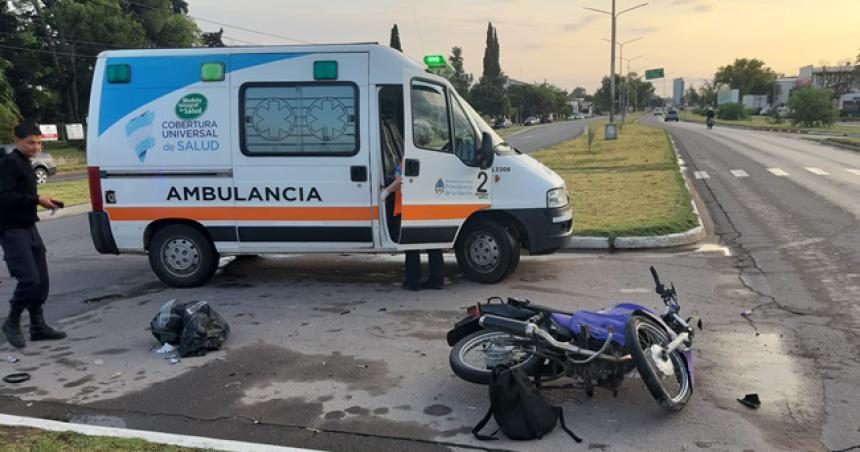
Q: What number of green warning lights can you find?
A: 4